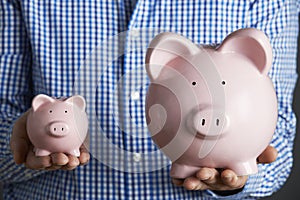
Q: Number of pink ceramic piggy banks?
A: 2